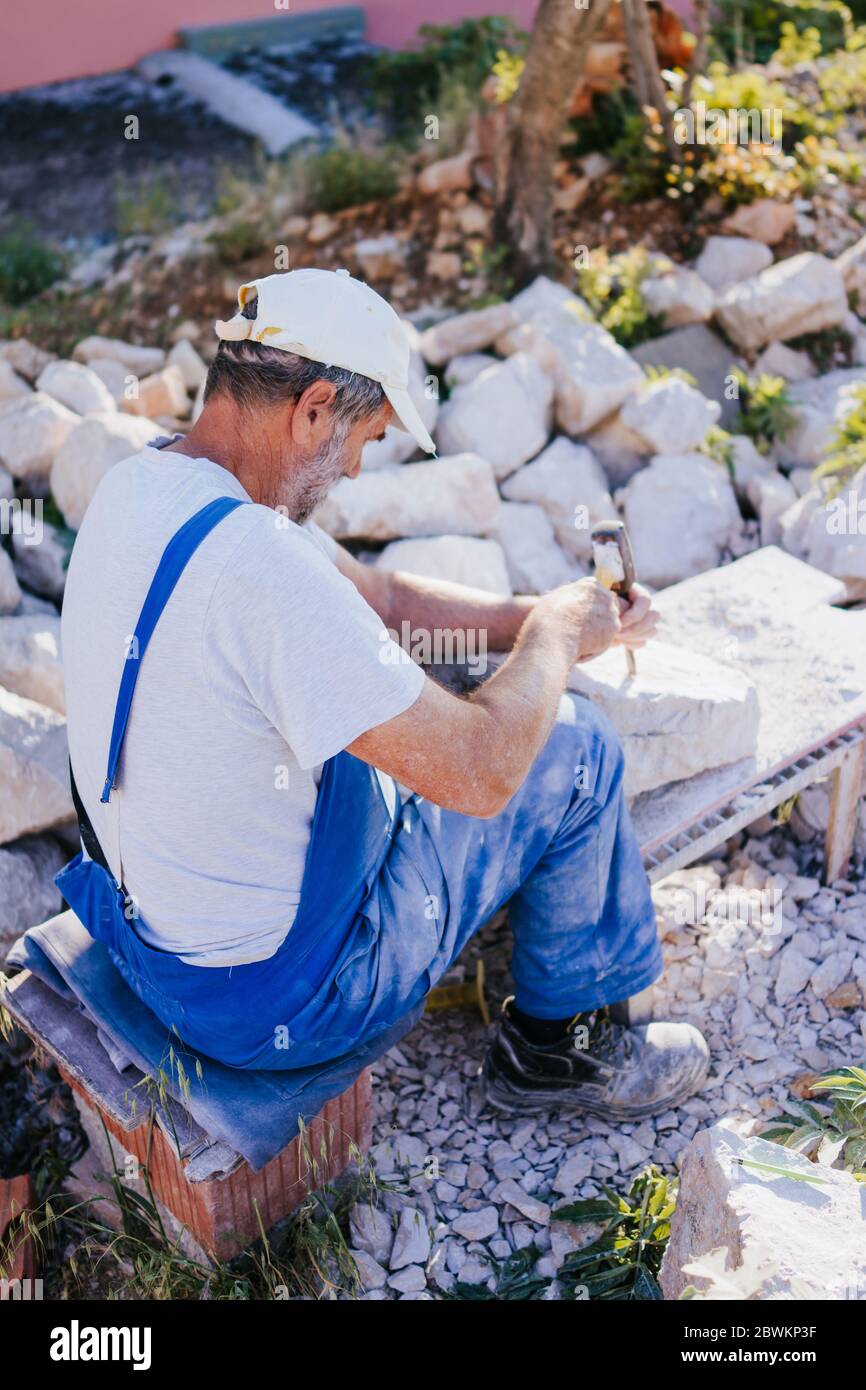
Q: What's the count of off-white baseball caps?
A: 1